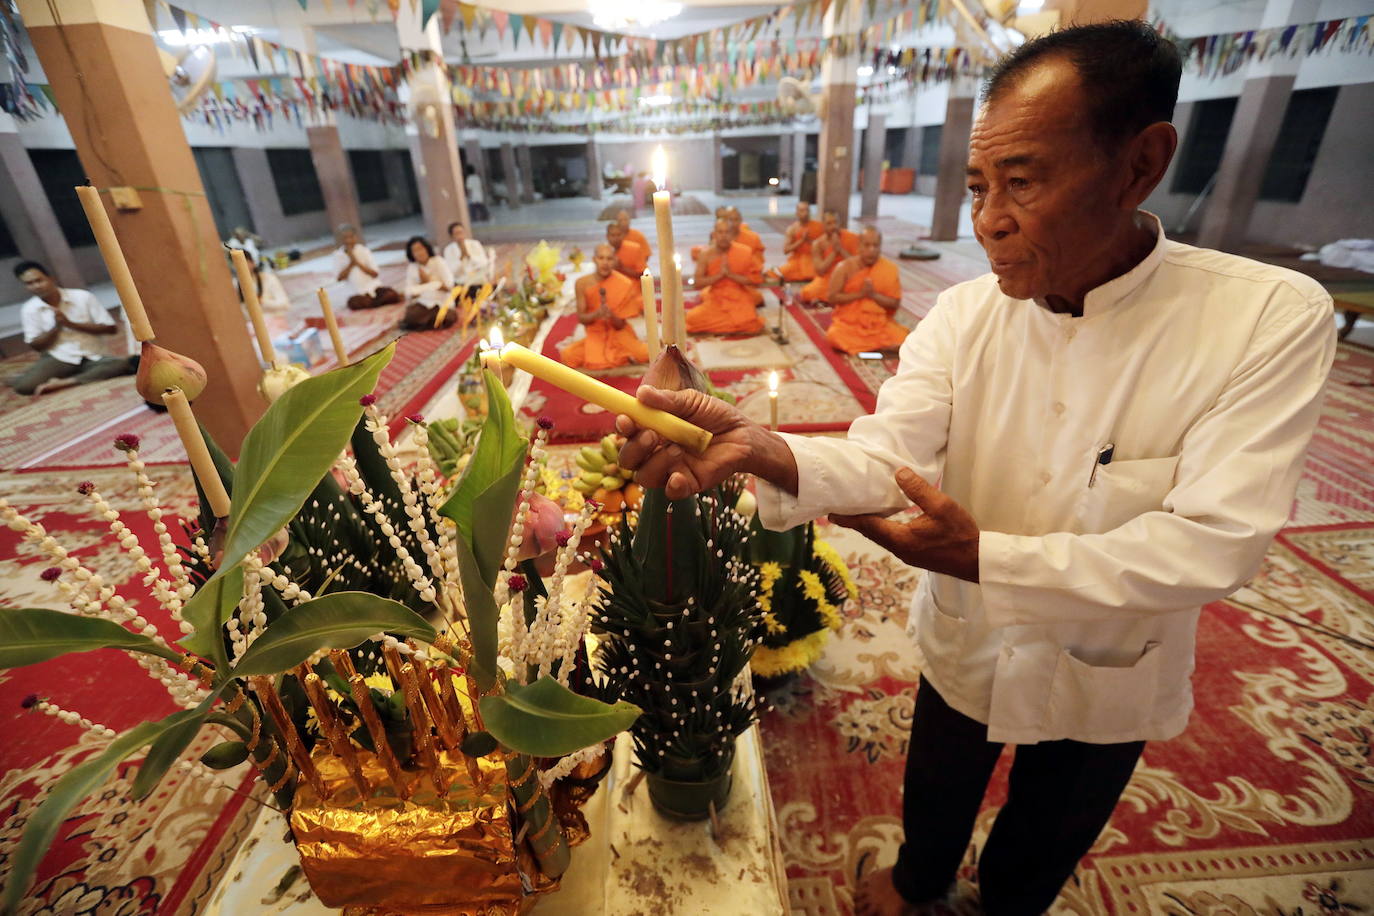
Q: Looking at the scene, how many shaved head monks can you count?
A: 9